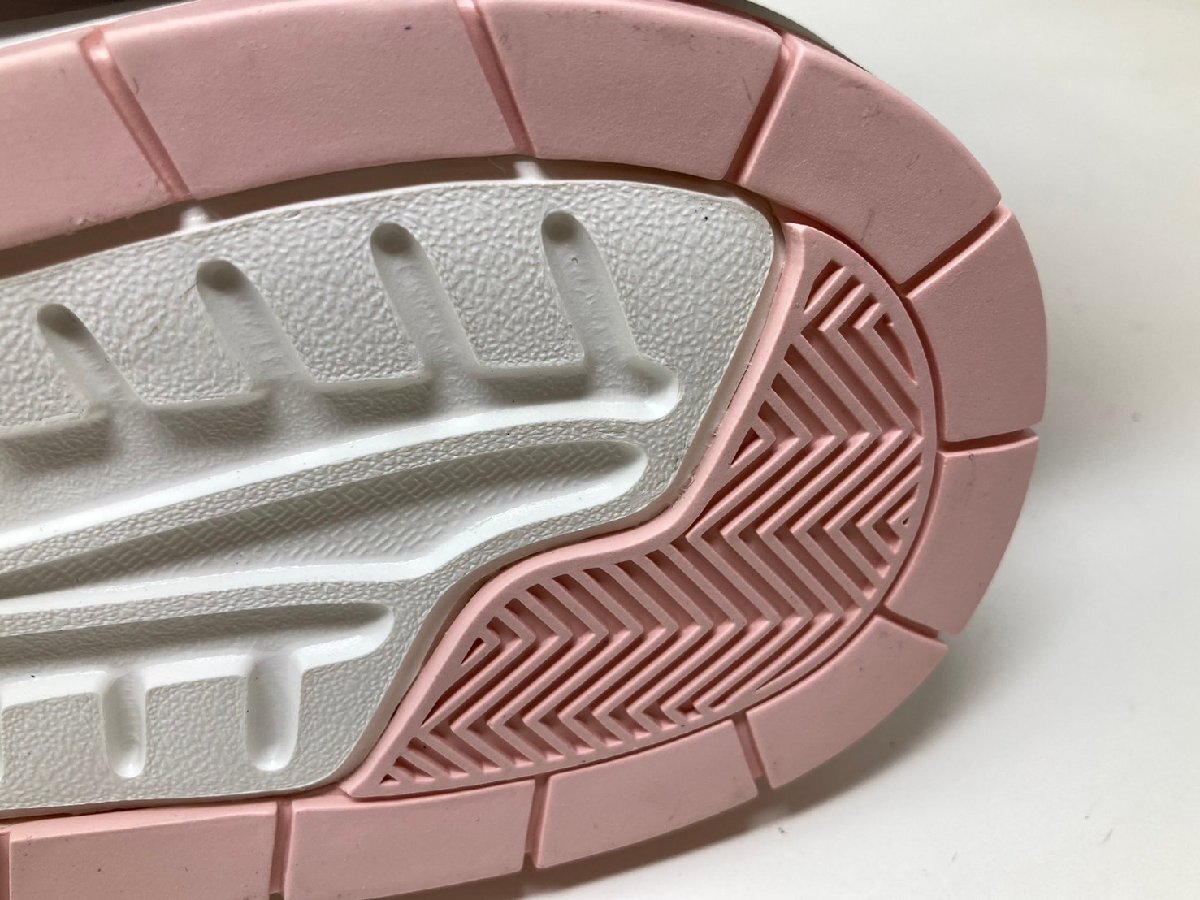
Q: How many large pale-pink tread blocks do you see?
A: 10